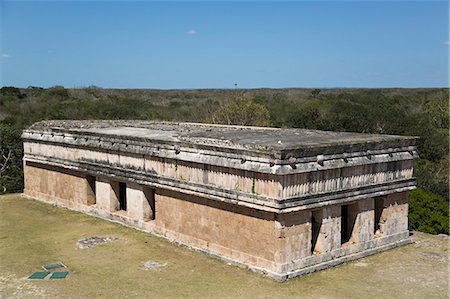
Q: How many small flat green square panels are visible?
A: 3